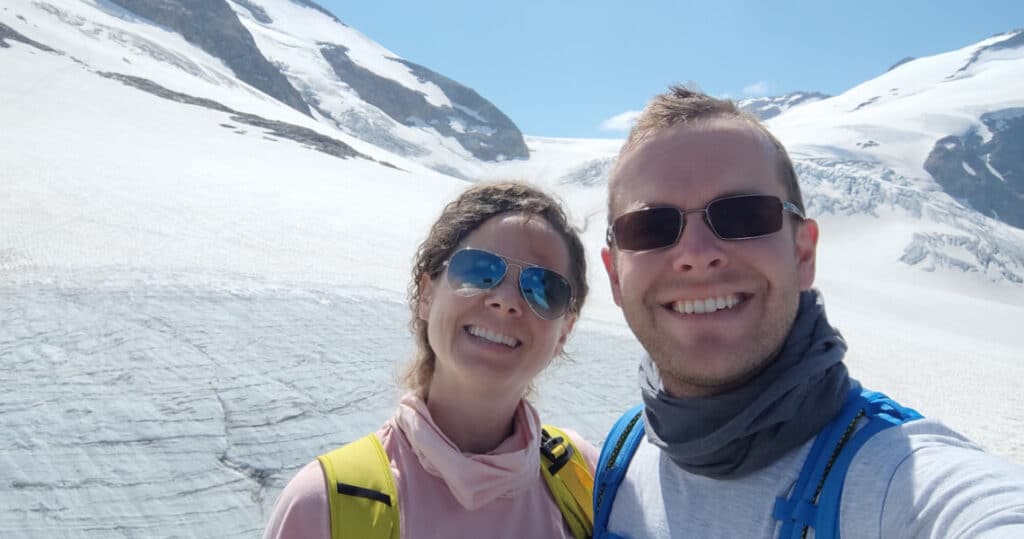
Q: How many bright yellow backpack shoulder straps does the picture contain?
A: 2